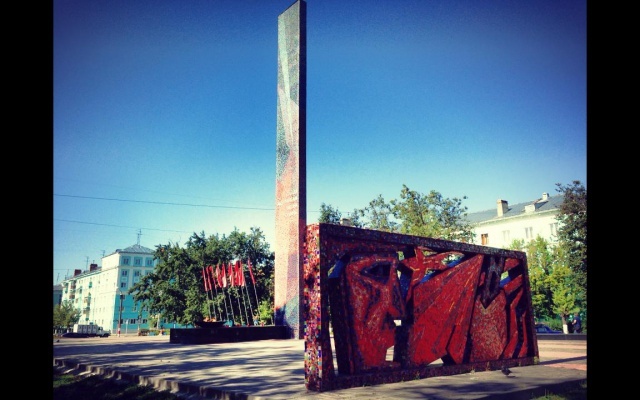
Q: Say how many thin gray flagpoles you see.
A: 9